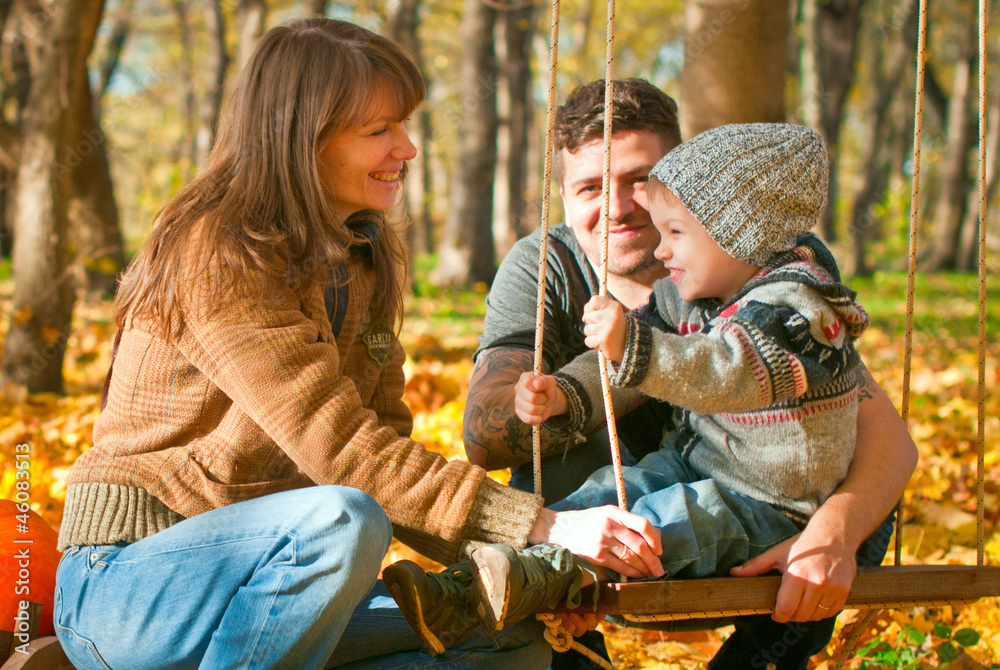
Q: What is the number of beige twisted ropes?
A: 4